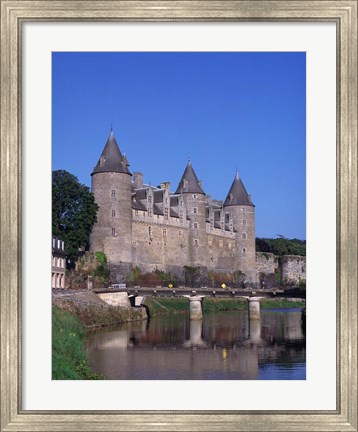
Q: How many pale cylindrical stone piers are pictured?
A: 2